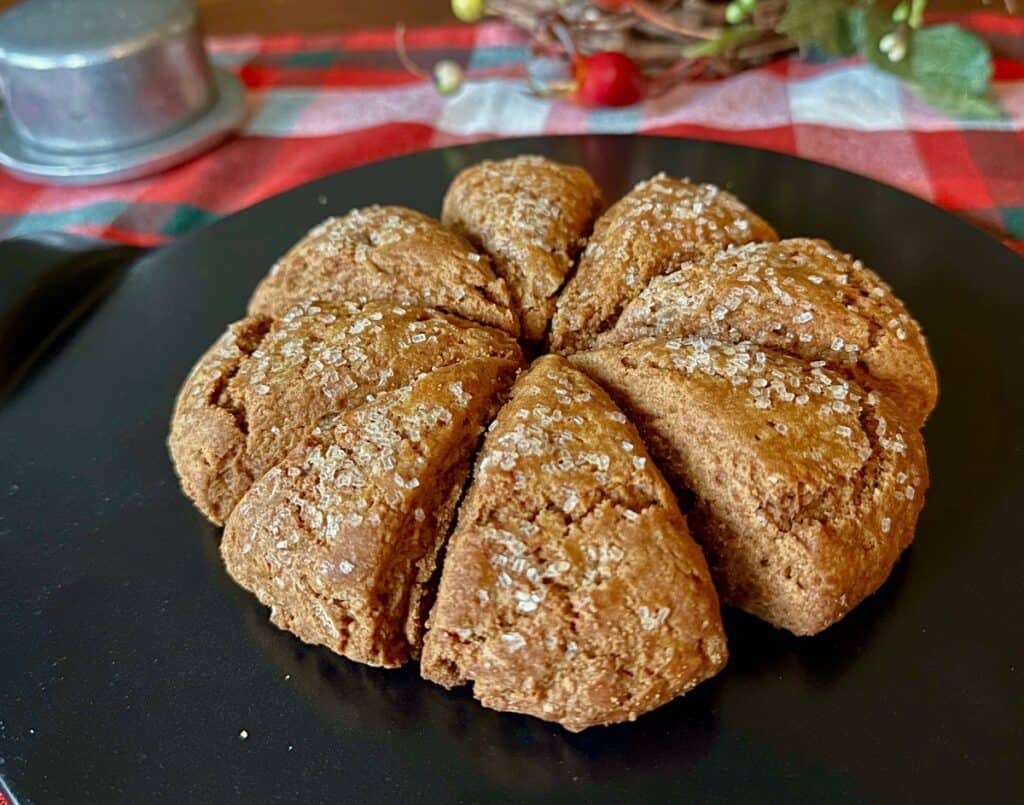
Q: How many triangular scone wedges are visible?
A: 8